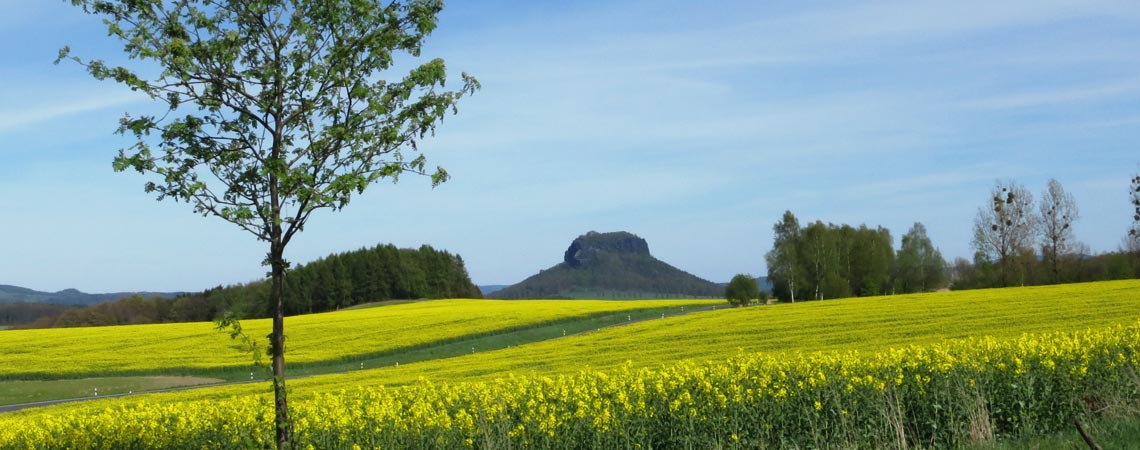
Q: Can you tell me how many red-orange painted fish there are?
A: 0